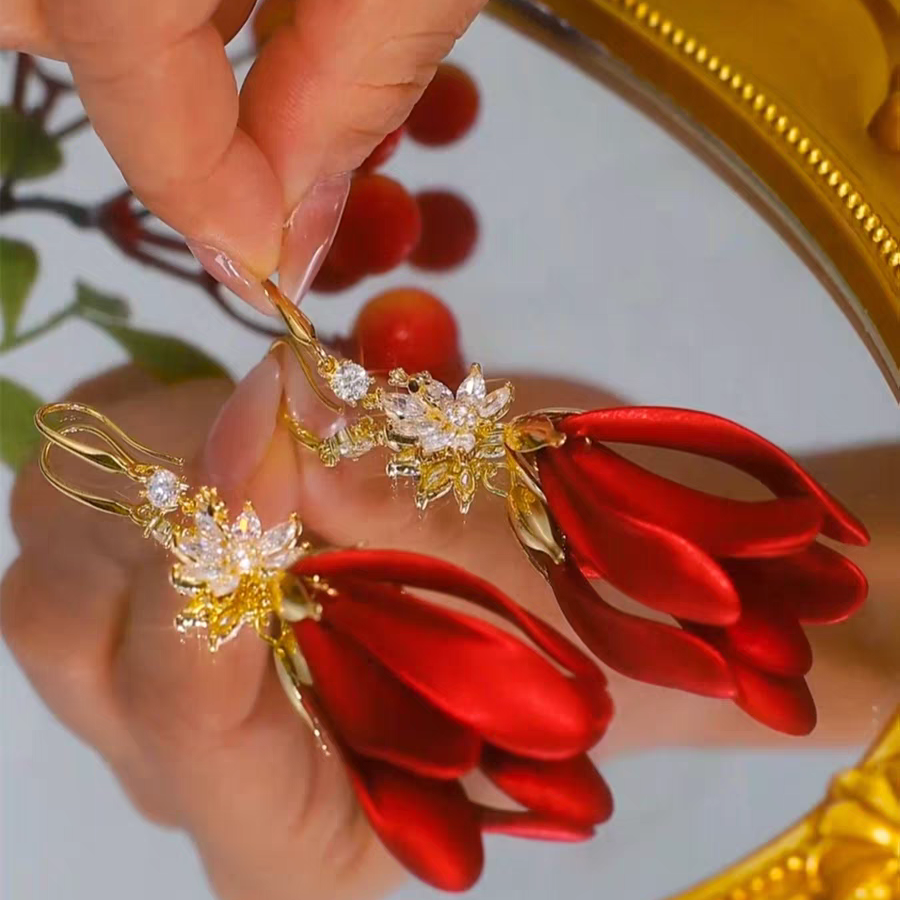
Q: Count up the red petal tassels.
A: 2